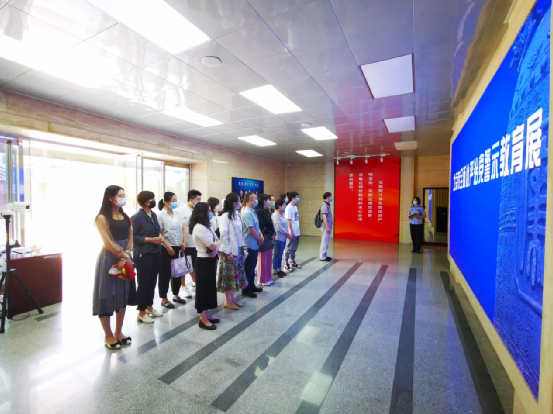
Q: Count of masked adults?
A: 15